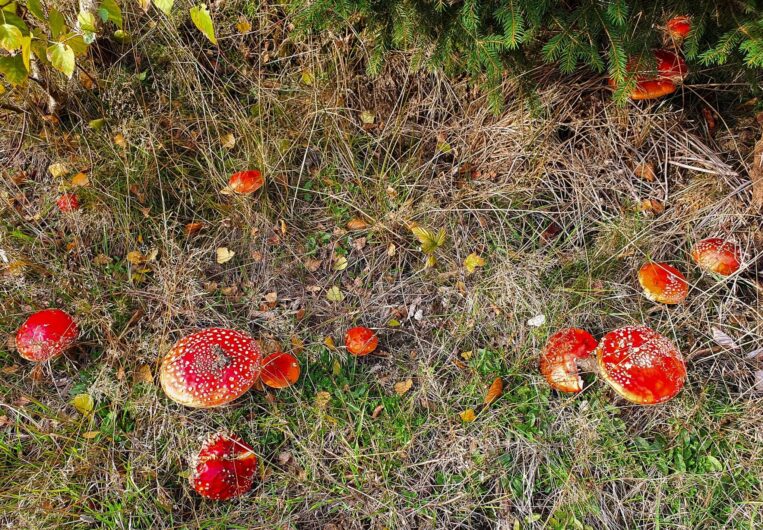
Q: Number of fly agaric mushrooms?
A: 14